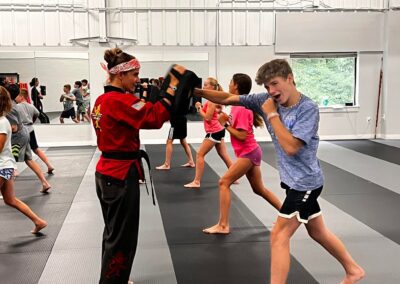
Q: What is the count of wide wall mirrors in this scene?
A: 2